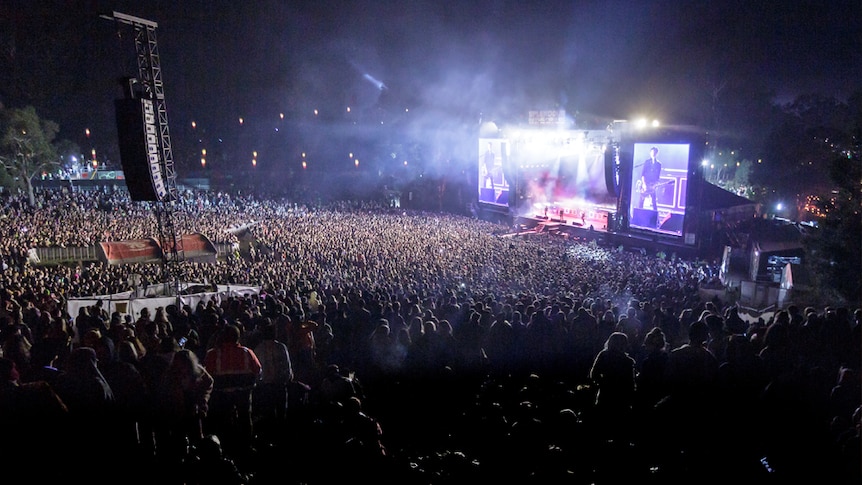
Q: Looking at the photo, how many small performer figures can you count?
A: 3